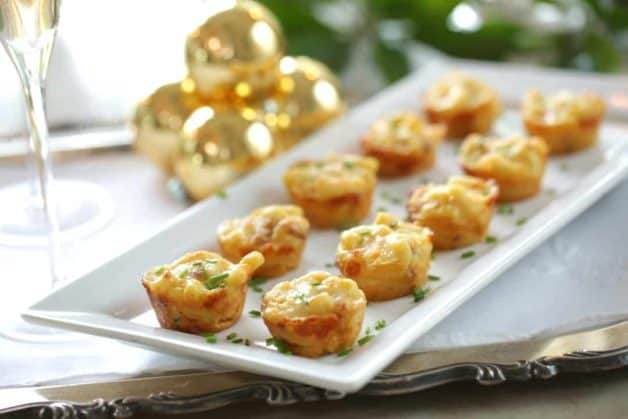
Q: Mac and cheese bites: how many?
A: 10